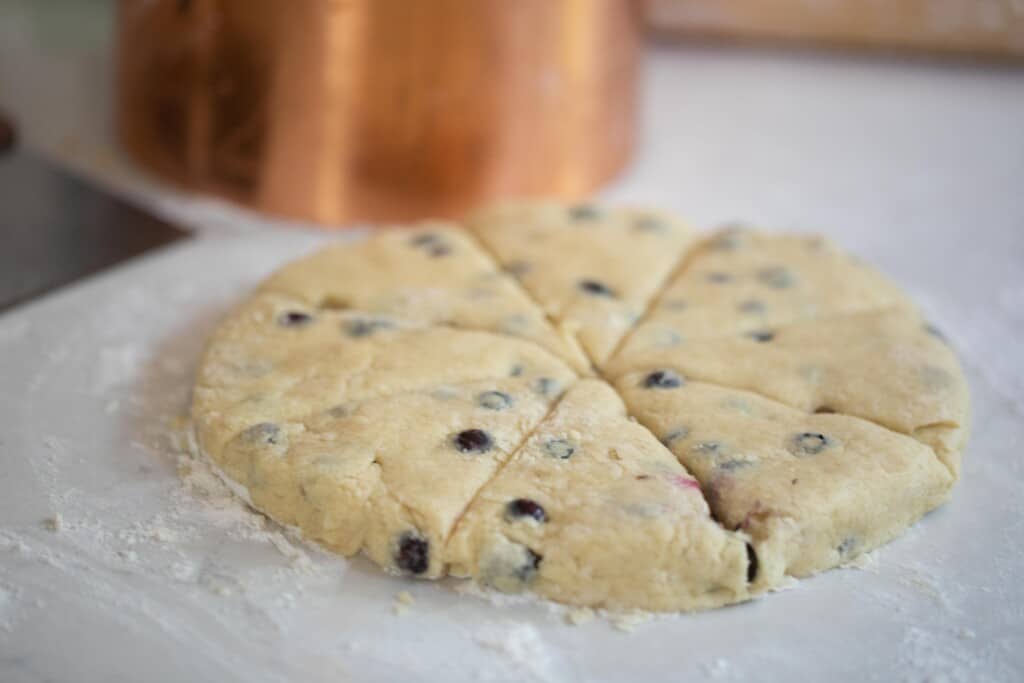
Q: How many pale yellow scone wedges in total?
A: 8